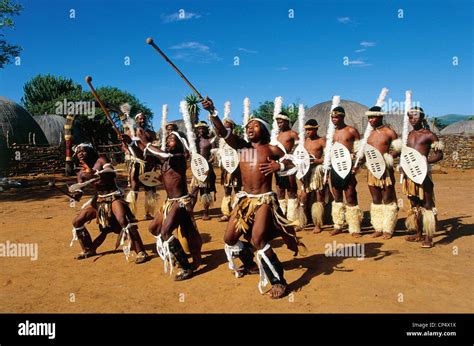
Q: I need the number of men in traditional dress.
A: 12